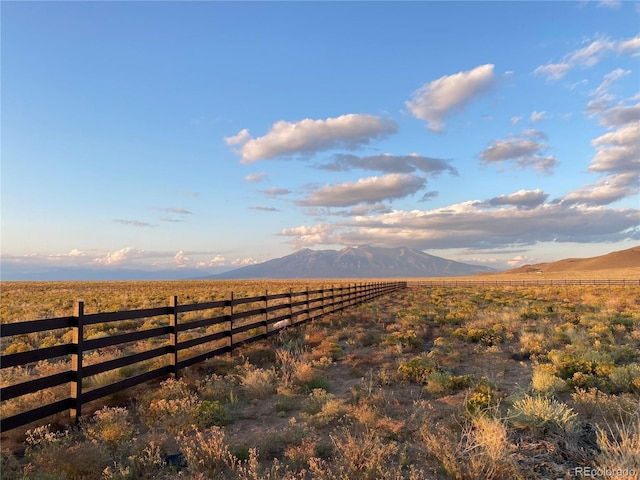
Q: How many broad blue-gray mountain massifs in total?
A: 1